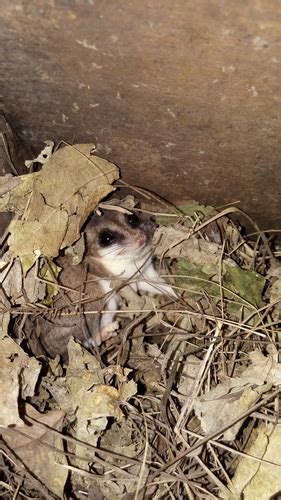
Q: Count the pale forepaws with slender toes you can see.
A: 2